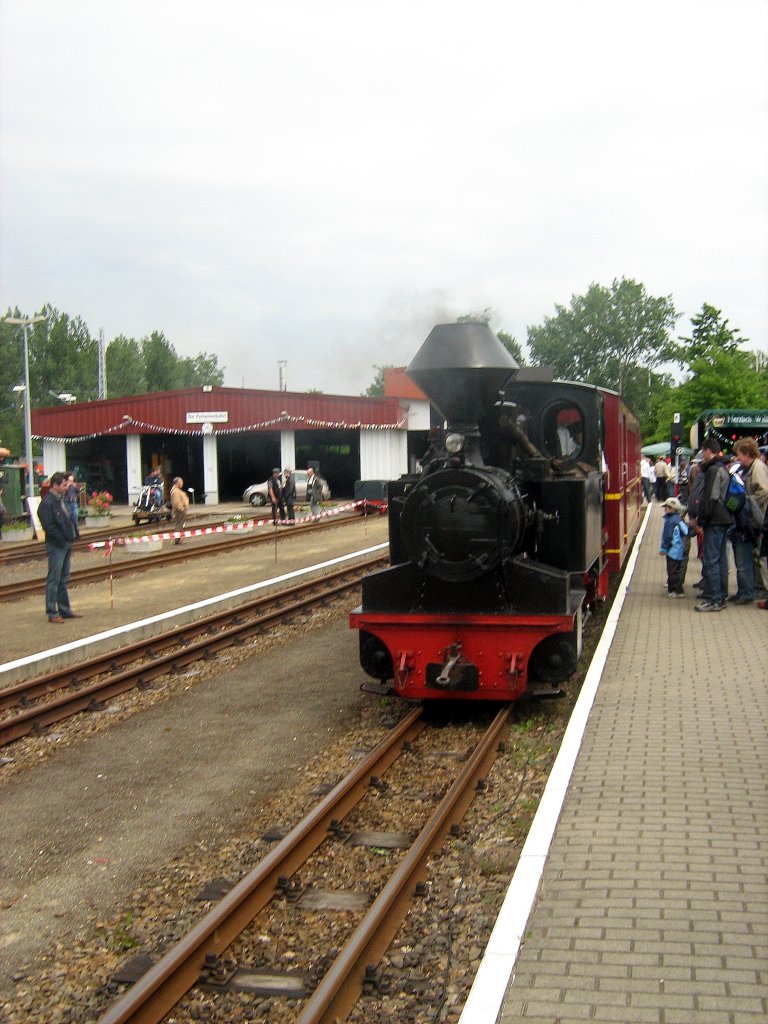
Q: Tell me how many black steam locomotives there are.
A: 1